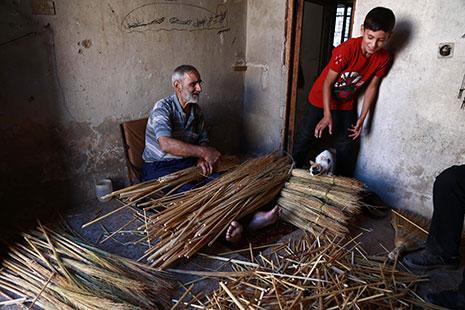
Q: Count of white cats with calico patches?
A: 1